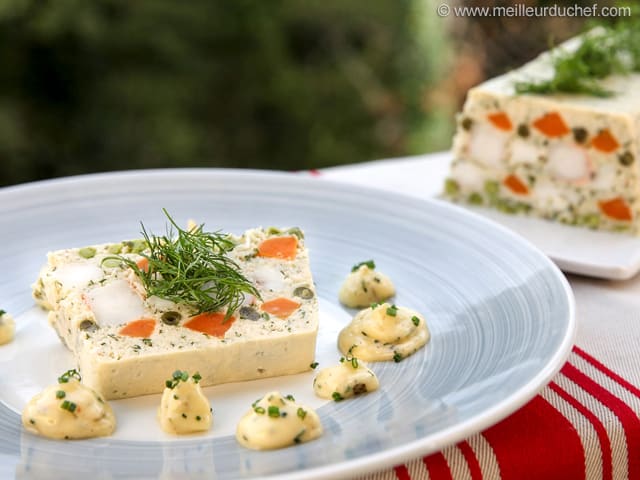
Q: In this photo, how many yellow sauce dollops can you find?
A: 7